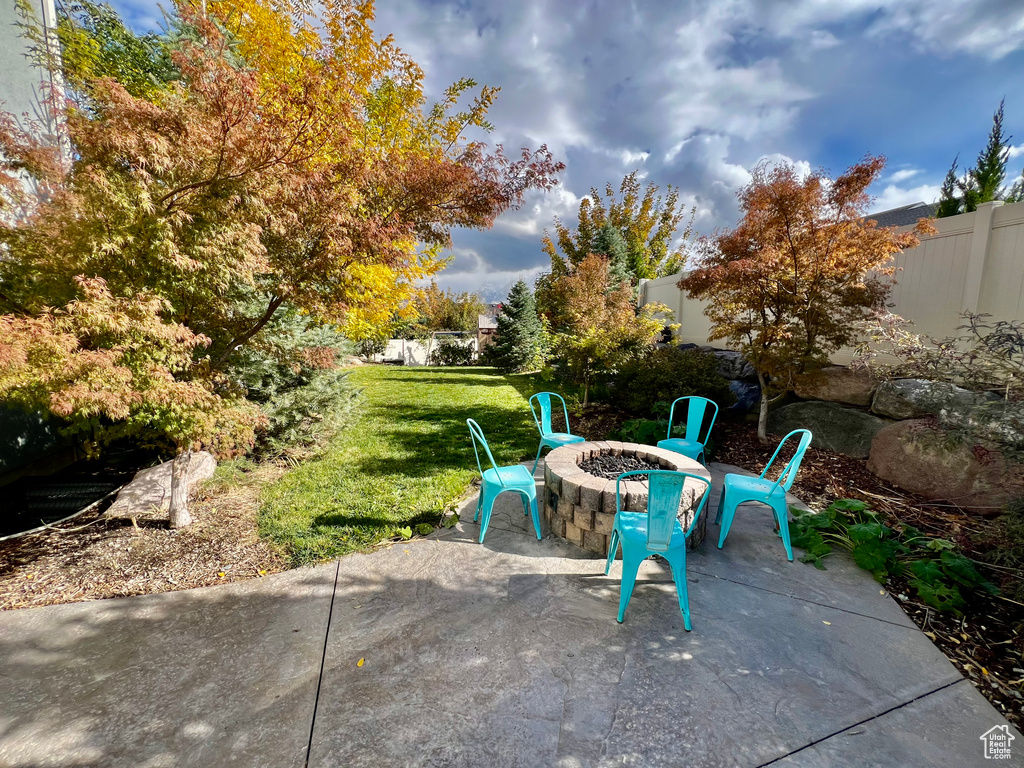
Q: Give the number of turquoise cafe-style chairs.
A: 5